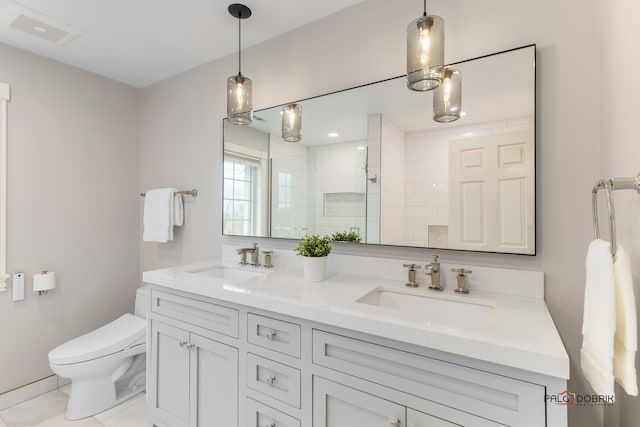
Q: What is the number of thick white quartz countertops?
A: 1